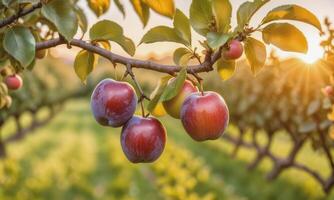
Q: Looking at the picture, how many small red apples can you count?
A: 2